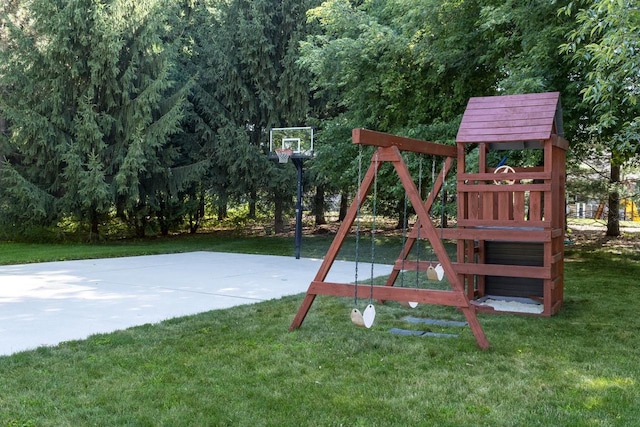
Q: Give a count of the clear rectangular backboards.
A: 1